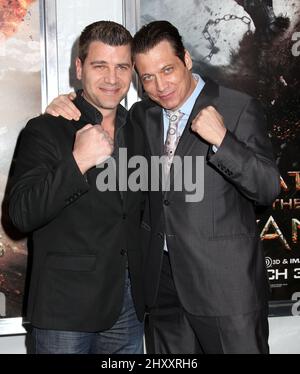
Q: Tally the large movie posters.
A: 2